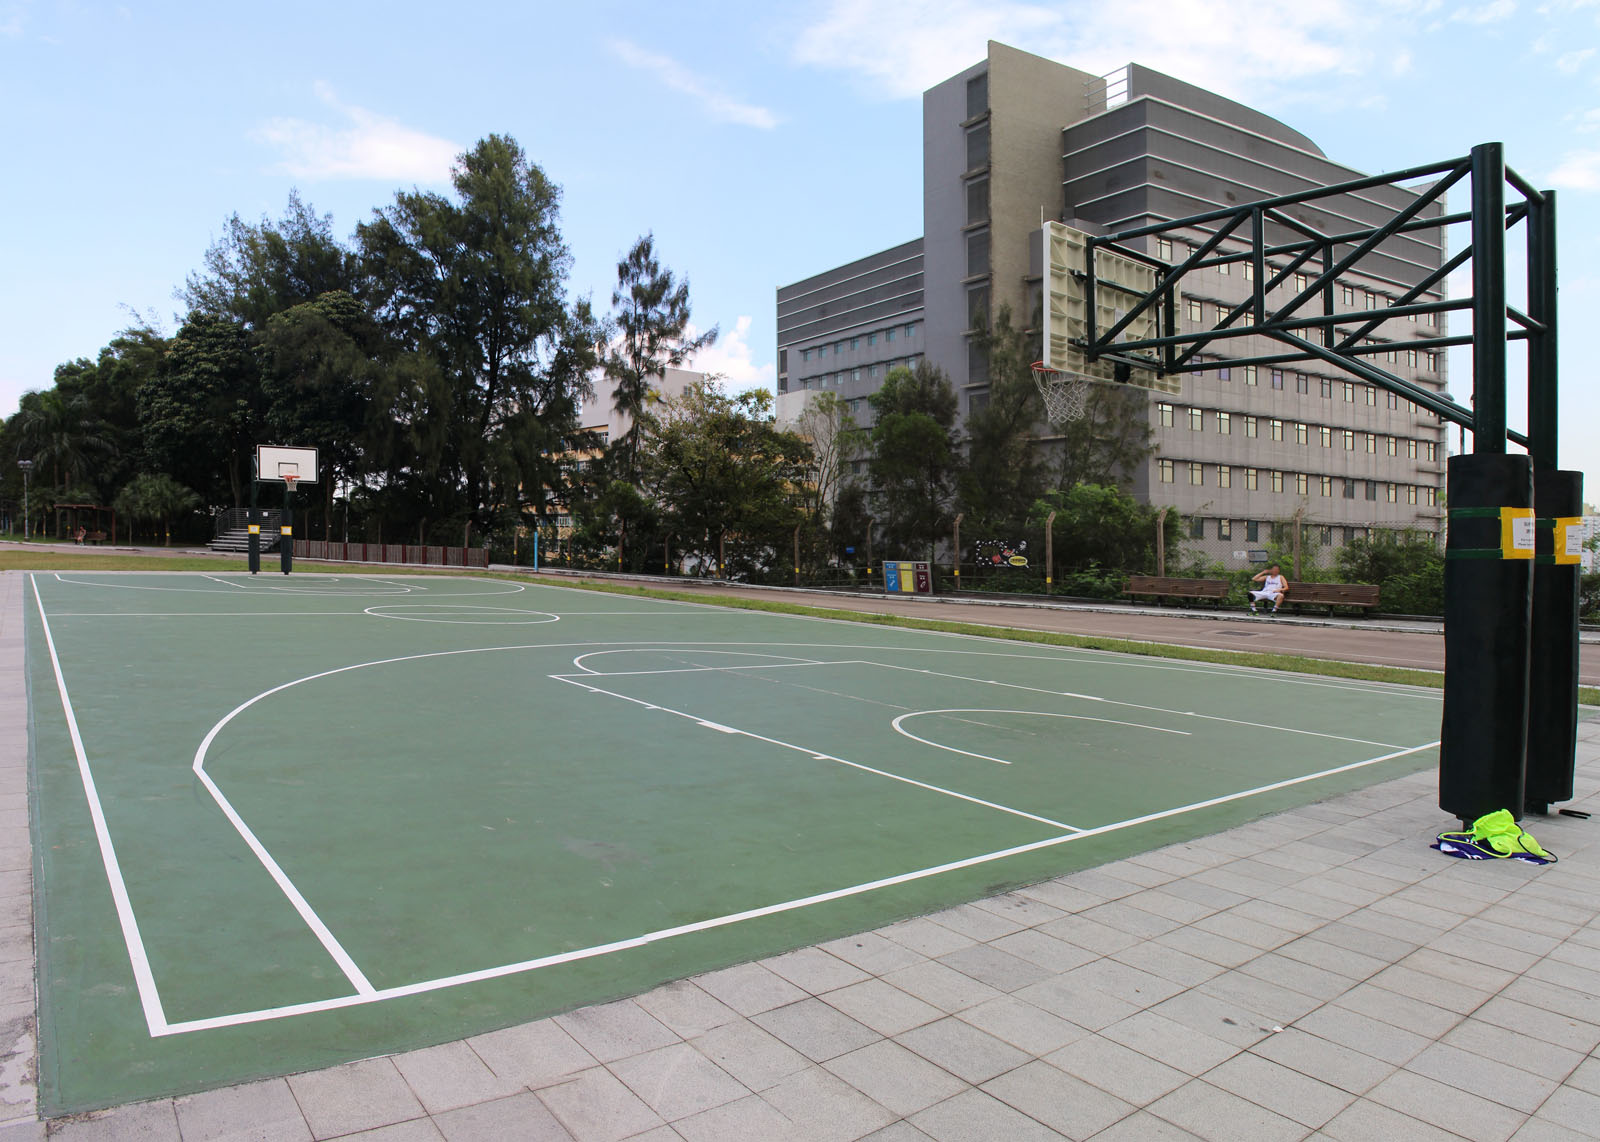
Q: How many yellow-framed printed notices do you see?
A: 4